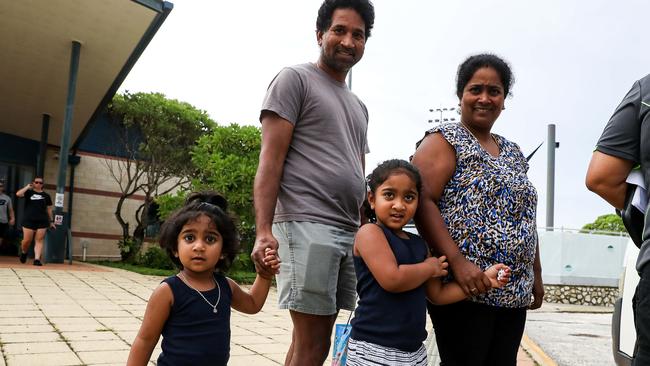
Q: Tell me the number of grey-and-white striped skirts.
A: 1